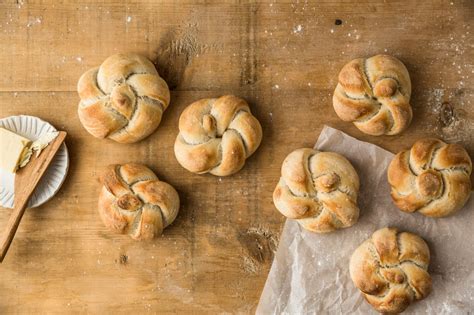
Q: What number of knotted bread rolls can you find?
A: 7